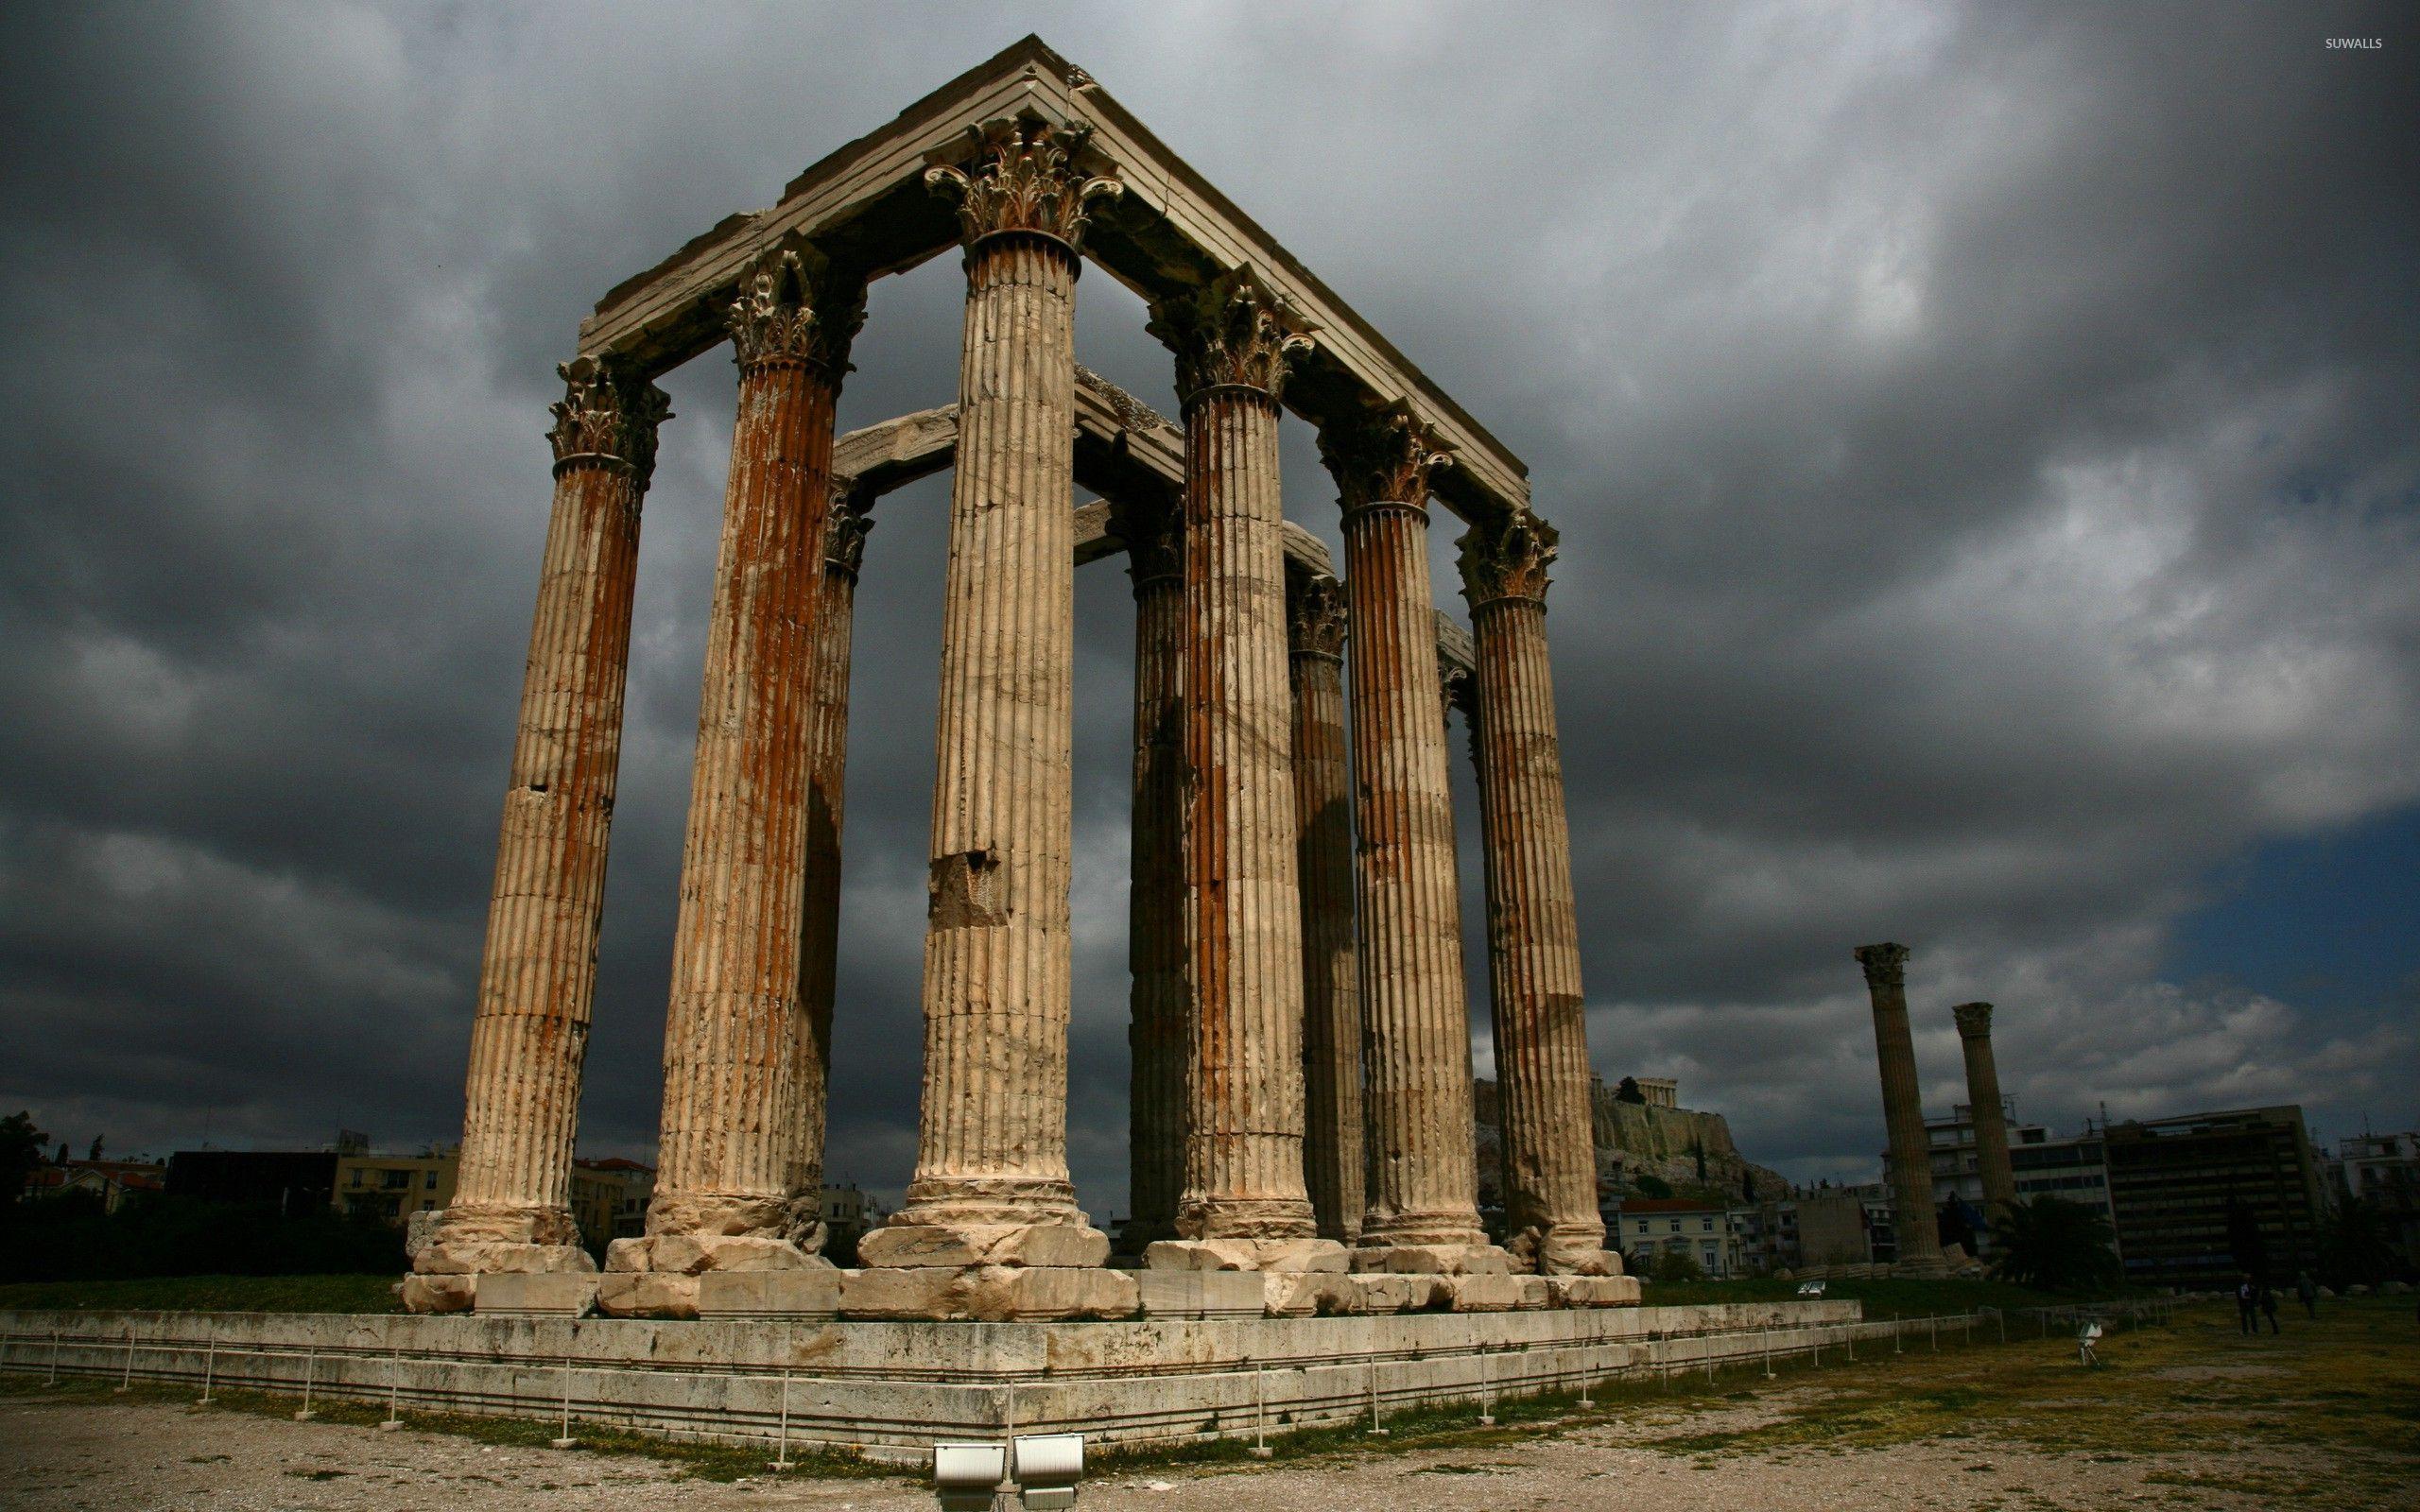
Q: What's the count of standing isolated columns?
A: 2